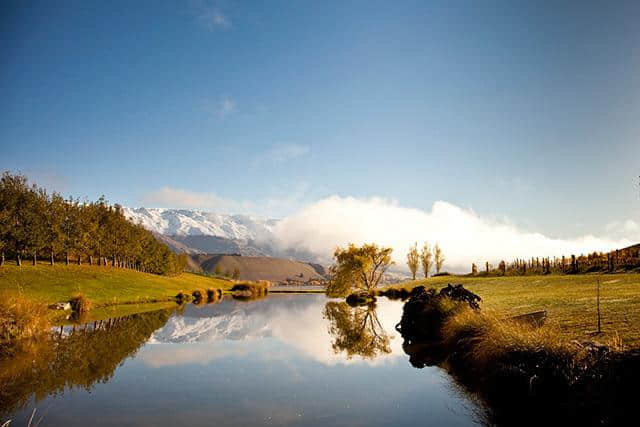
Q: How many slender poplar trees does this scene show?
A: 3